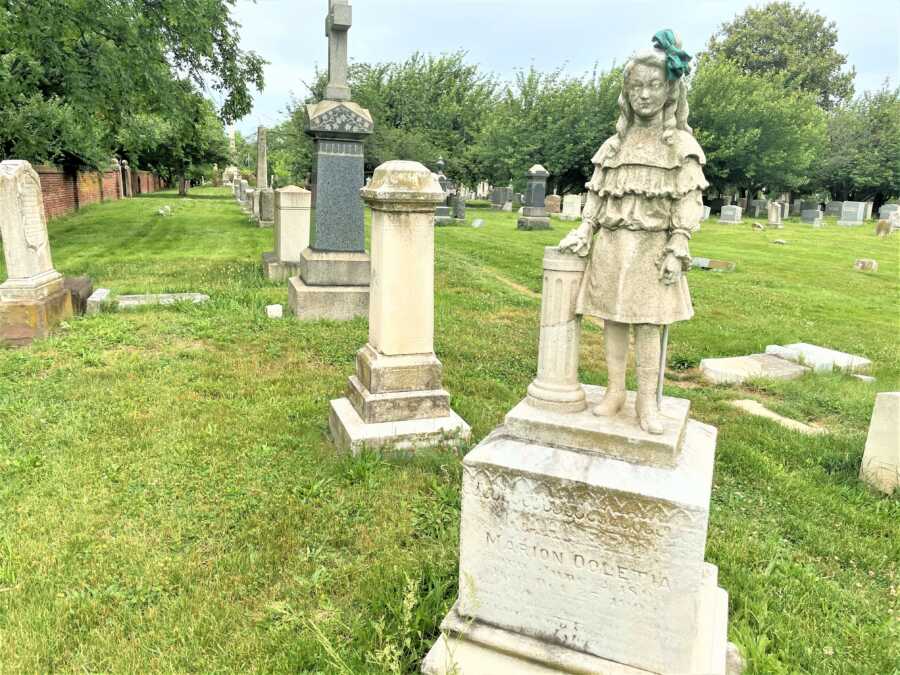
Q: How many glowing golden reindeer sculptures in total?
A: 0